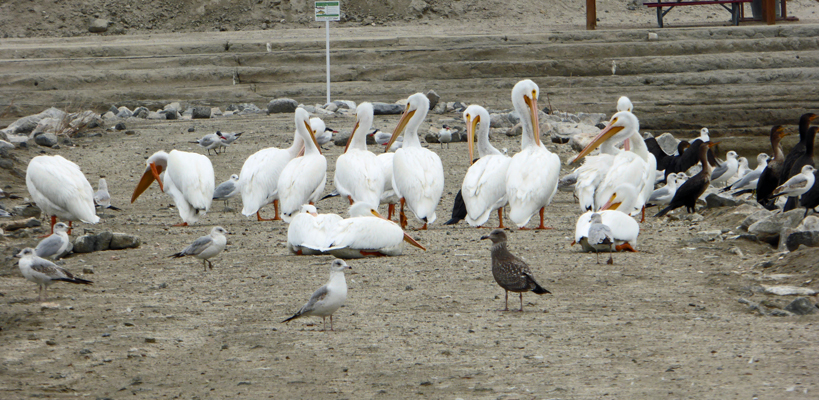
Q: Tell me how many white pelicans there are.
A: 14